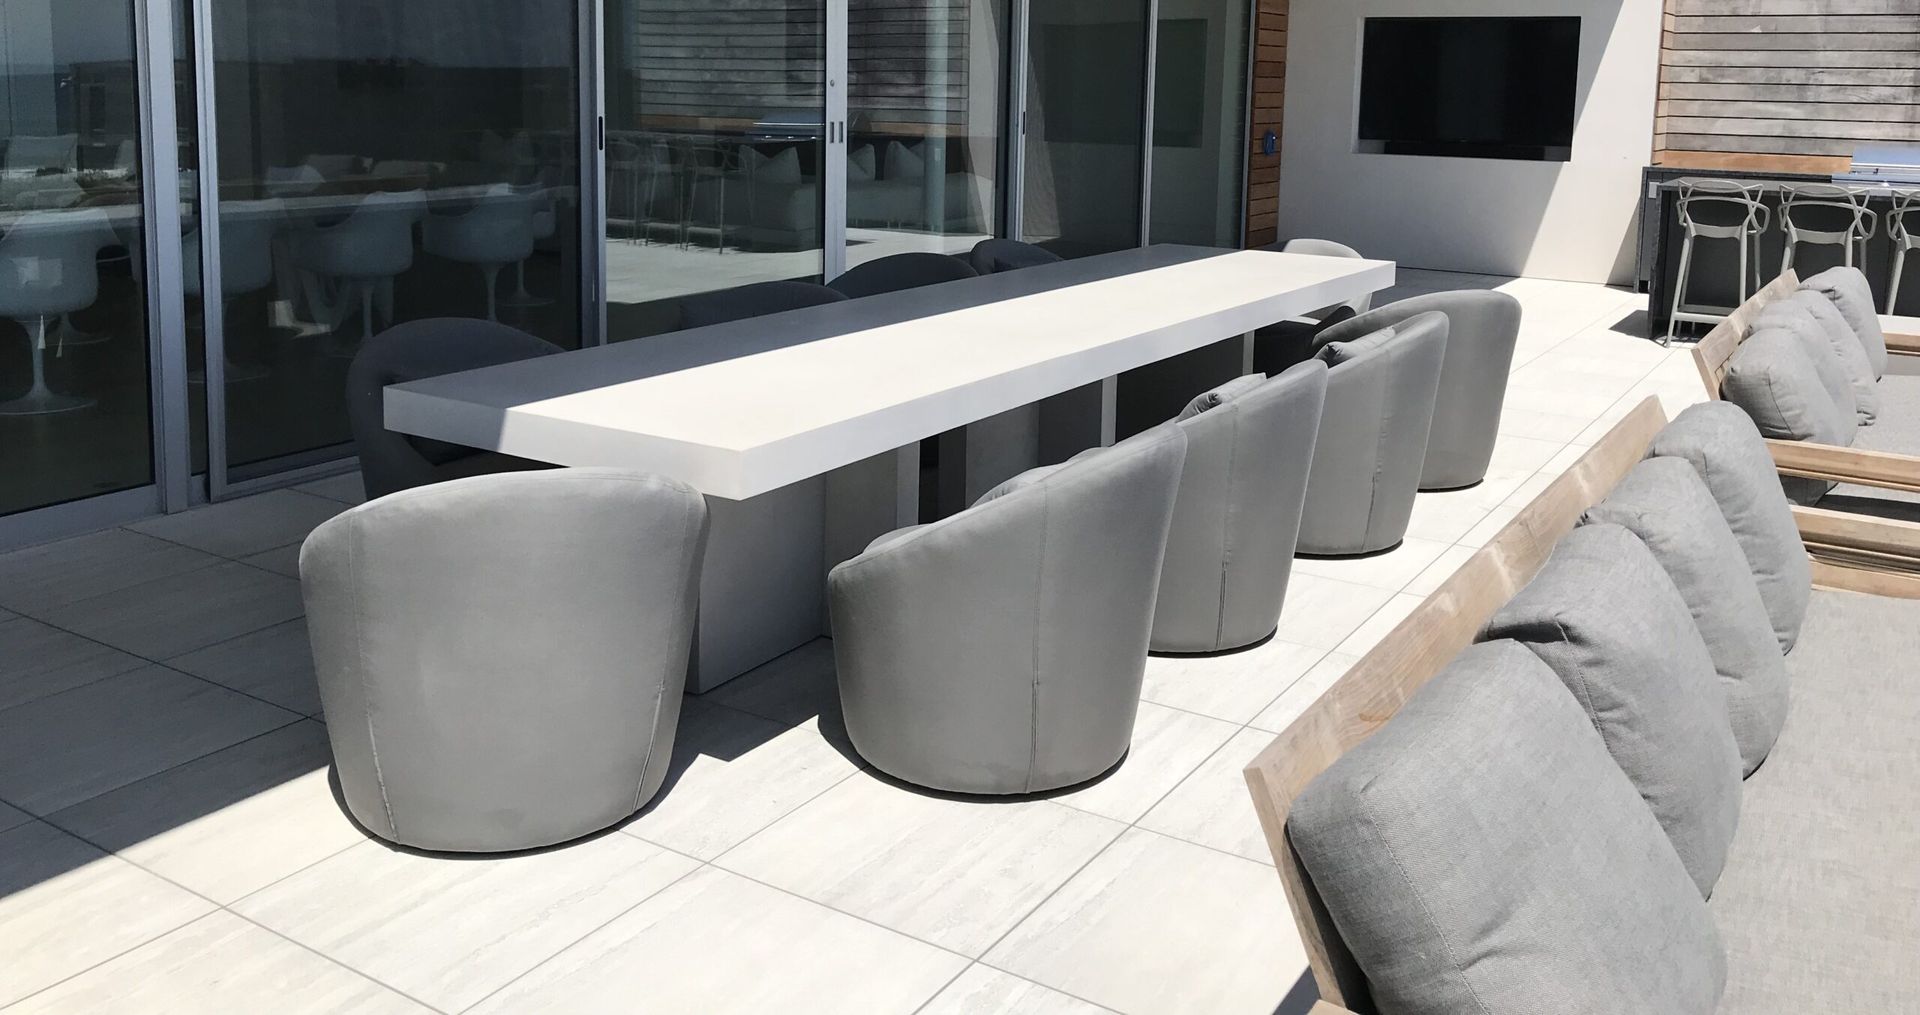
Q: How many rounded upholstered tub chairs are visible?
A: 10